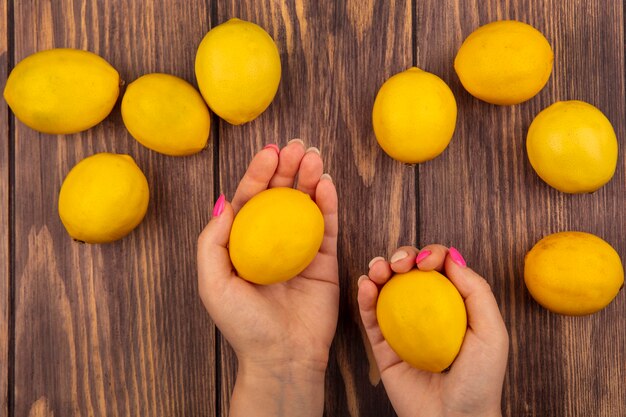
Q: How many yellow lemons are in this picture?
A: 10